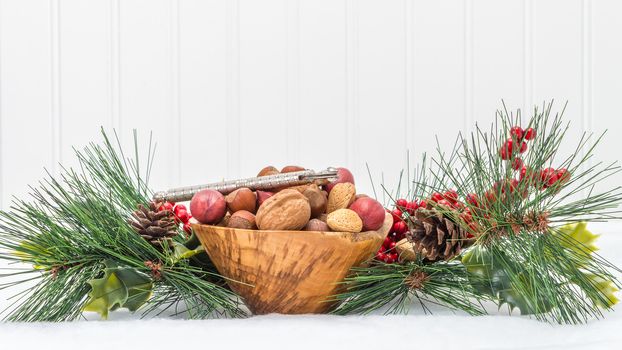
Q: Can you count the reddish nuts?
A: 4